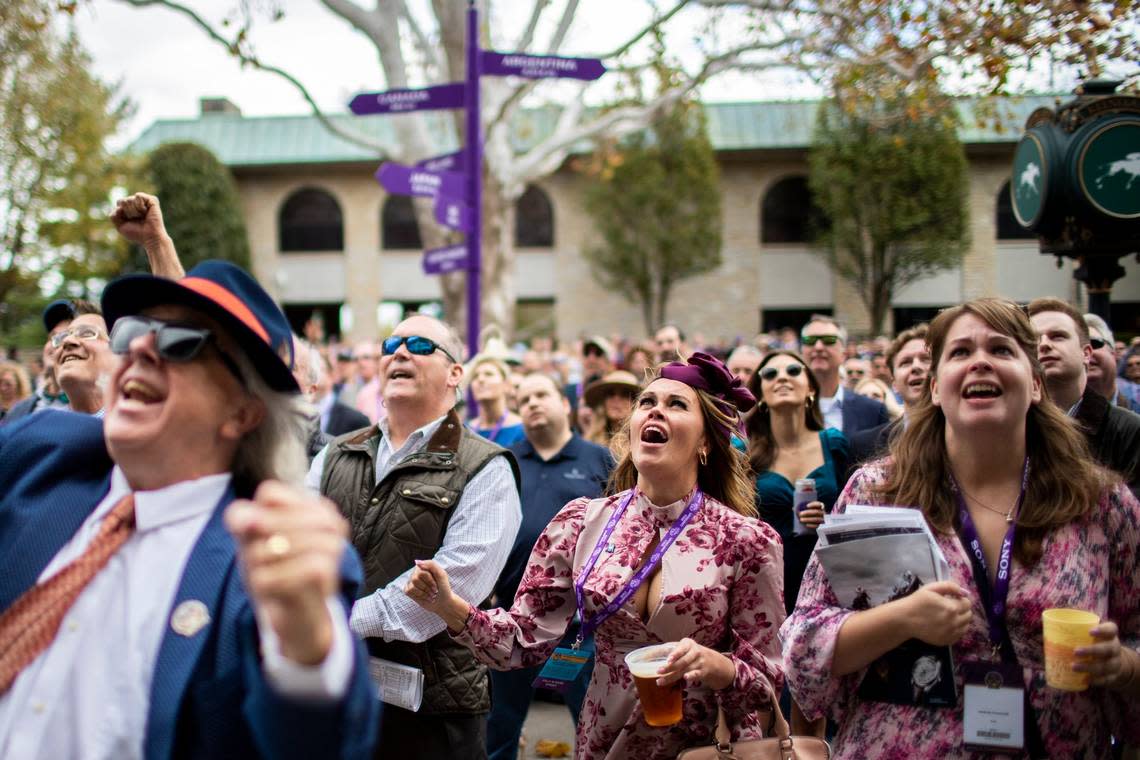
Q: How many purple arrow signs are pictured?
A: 6